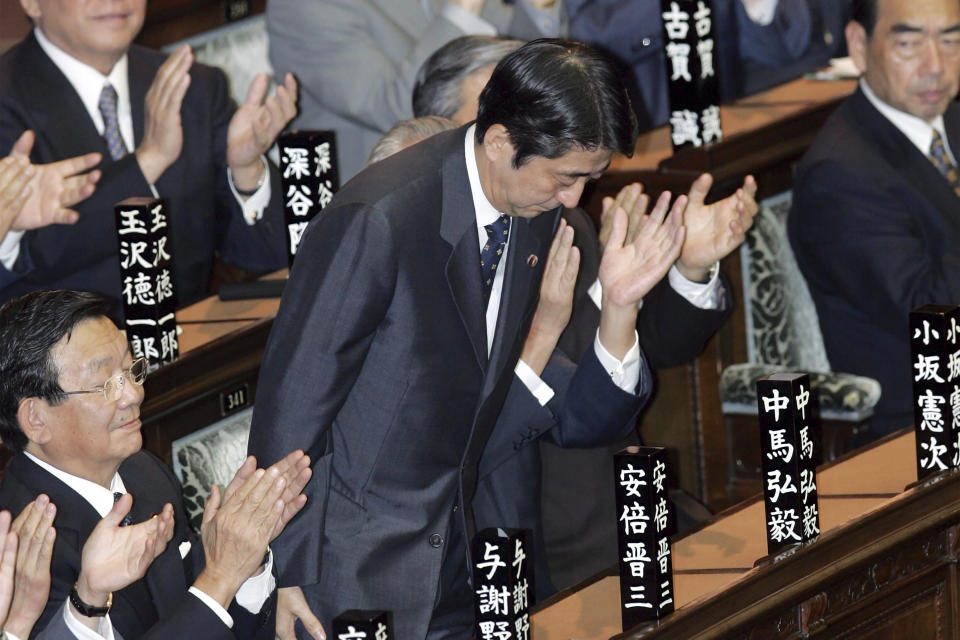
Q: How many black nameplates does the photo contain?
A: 8